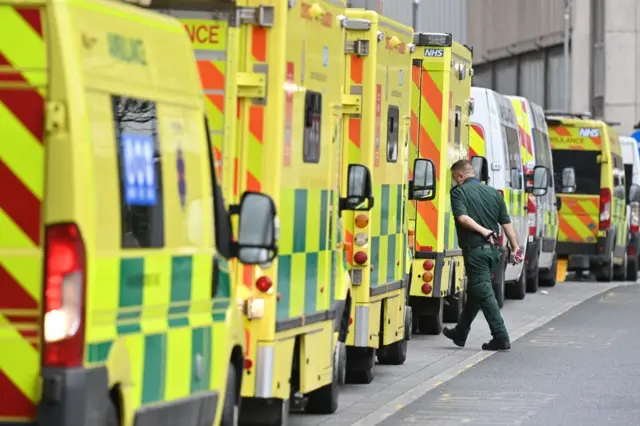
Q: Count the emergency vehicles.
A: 8